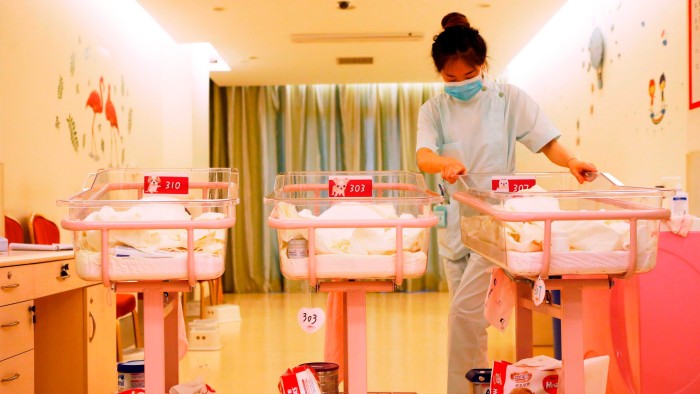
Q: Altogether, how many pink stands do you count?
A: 3